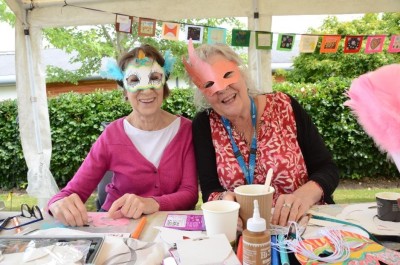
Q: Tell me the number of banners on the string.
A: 13